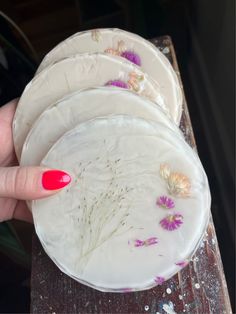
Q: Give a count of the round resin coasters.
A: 4